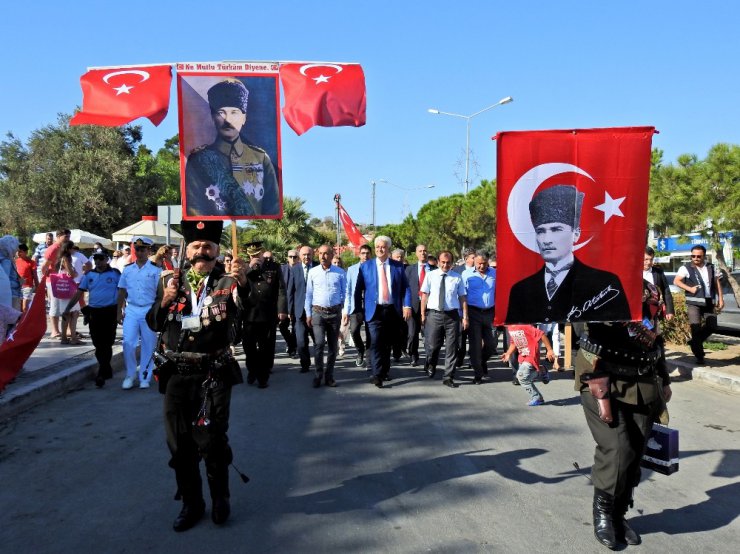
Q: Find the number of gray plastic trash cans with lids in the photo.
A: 0